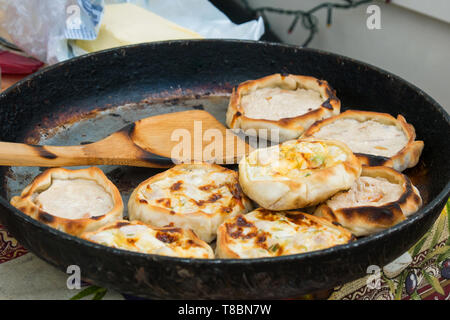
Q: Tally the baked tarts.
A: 8